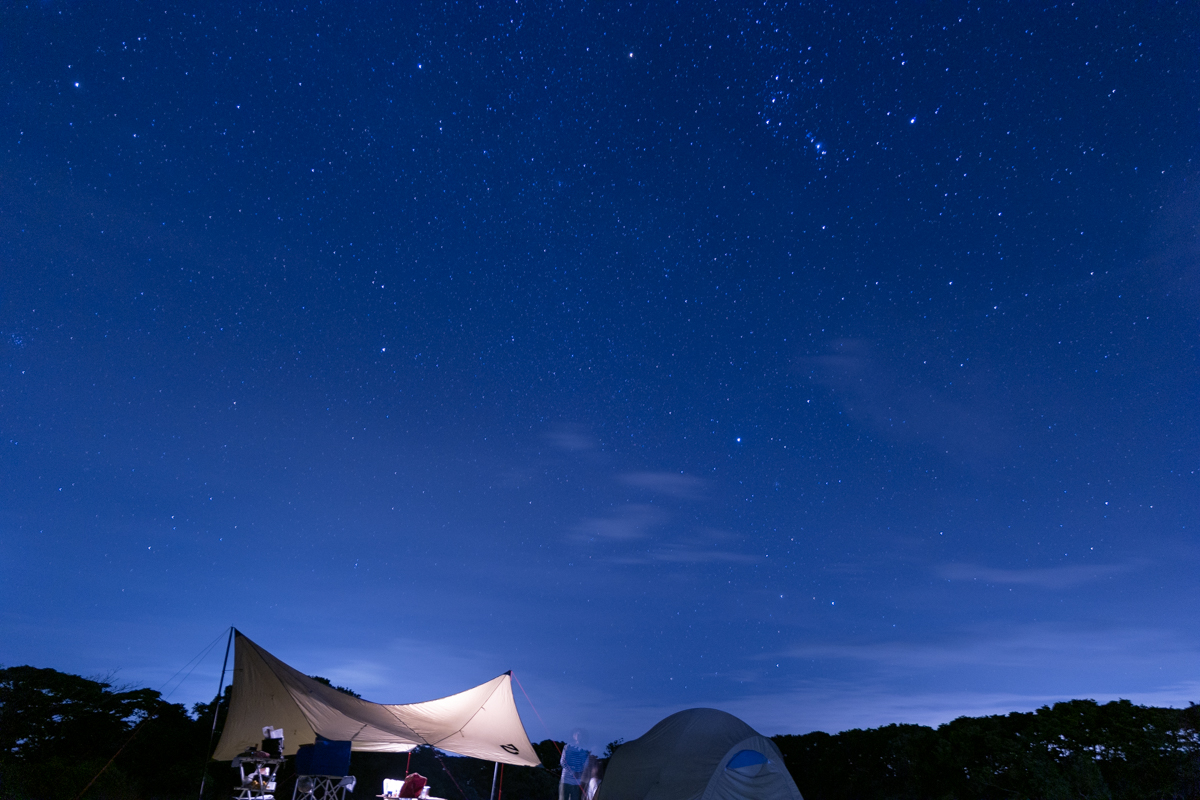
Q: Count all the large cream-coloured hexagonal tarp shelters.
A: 1